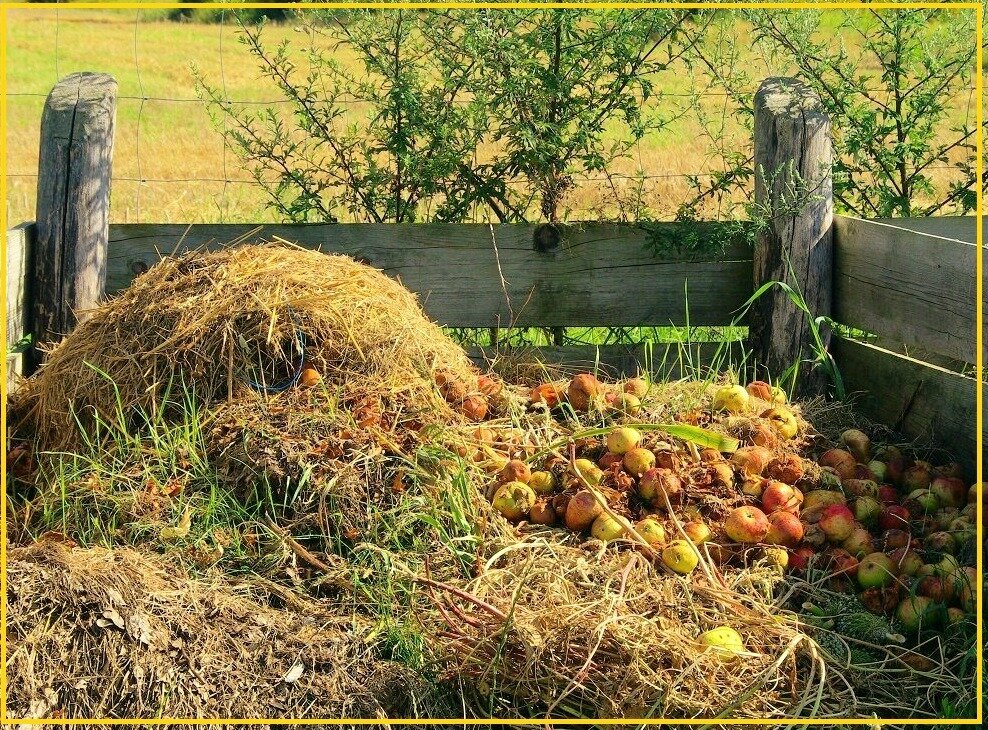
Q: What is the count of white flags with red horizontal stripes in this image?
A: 0